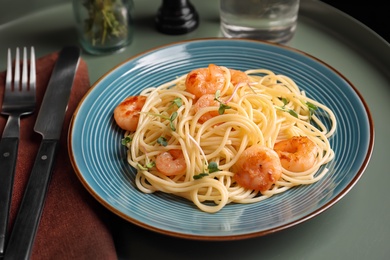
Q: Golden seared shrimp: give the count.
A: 7